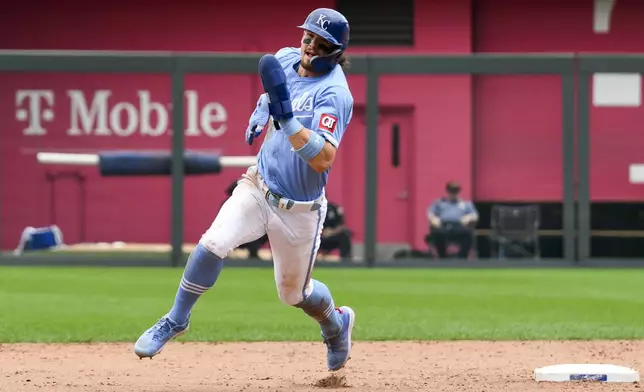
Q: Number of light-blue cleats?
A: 2